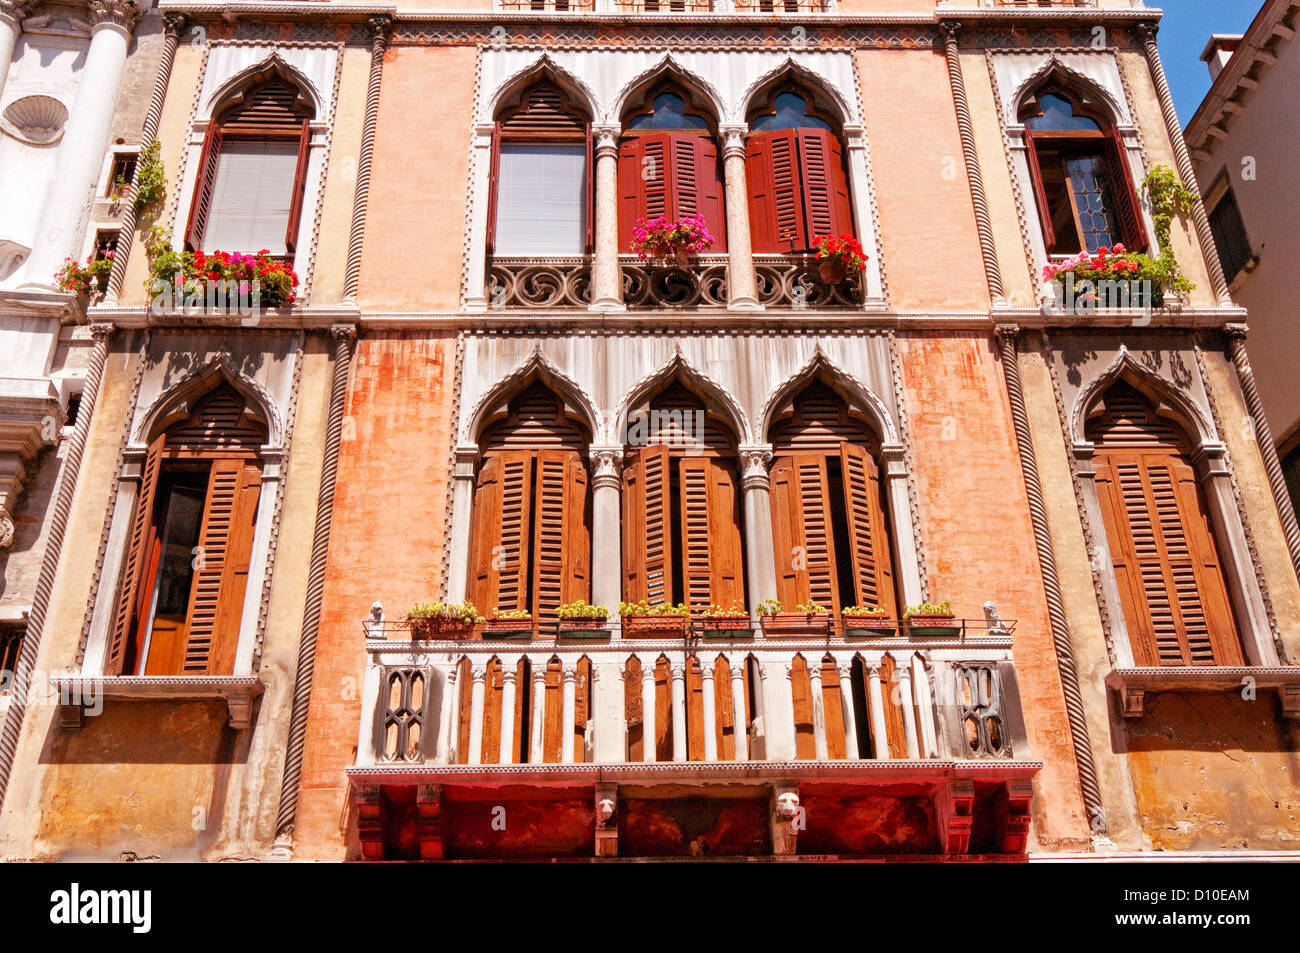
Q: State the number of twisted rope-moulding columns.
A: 8